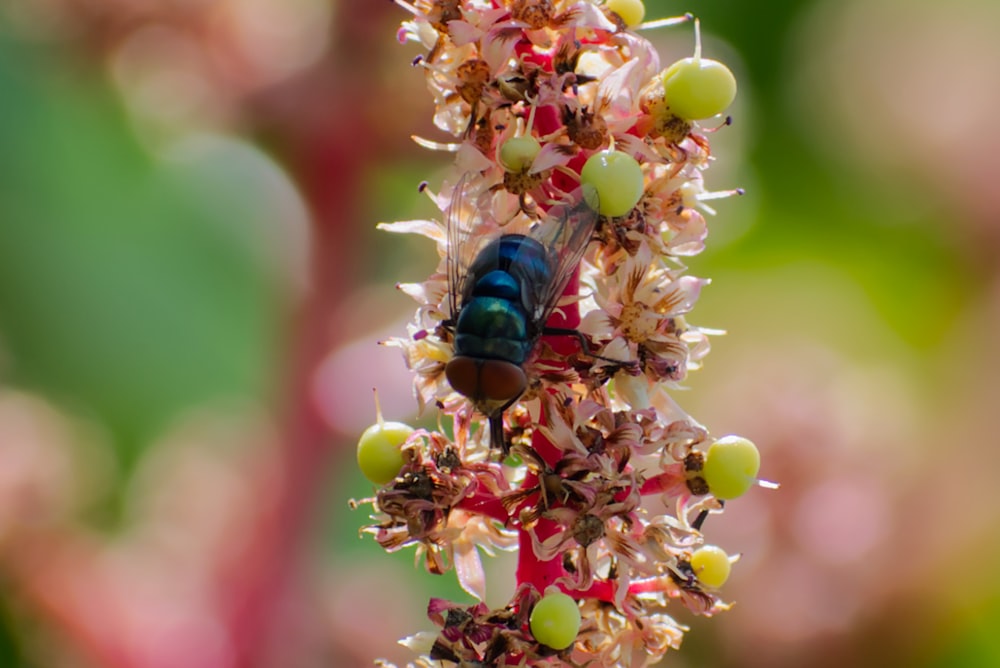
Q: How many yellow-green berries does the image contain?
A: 8